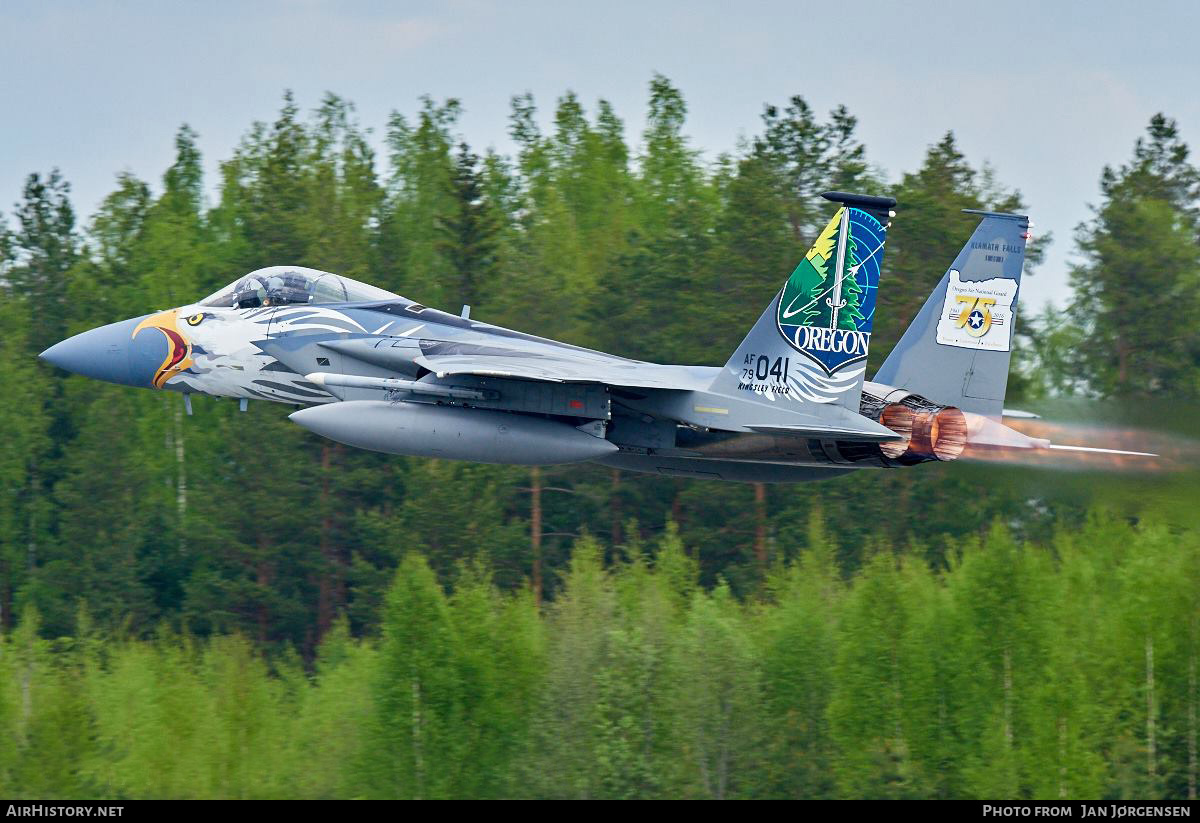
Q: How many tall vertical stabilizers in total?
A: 2